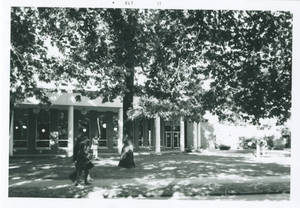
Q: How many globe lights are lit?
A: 6